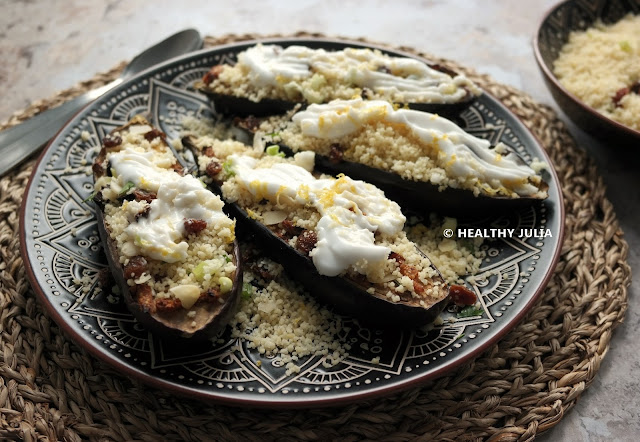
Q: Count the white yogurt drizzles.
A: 4